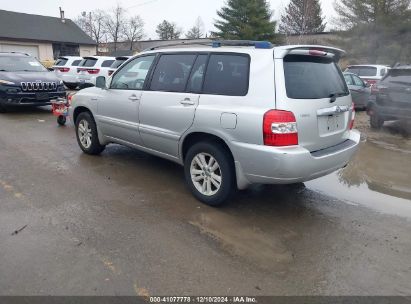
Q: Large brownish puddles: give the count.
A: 1